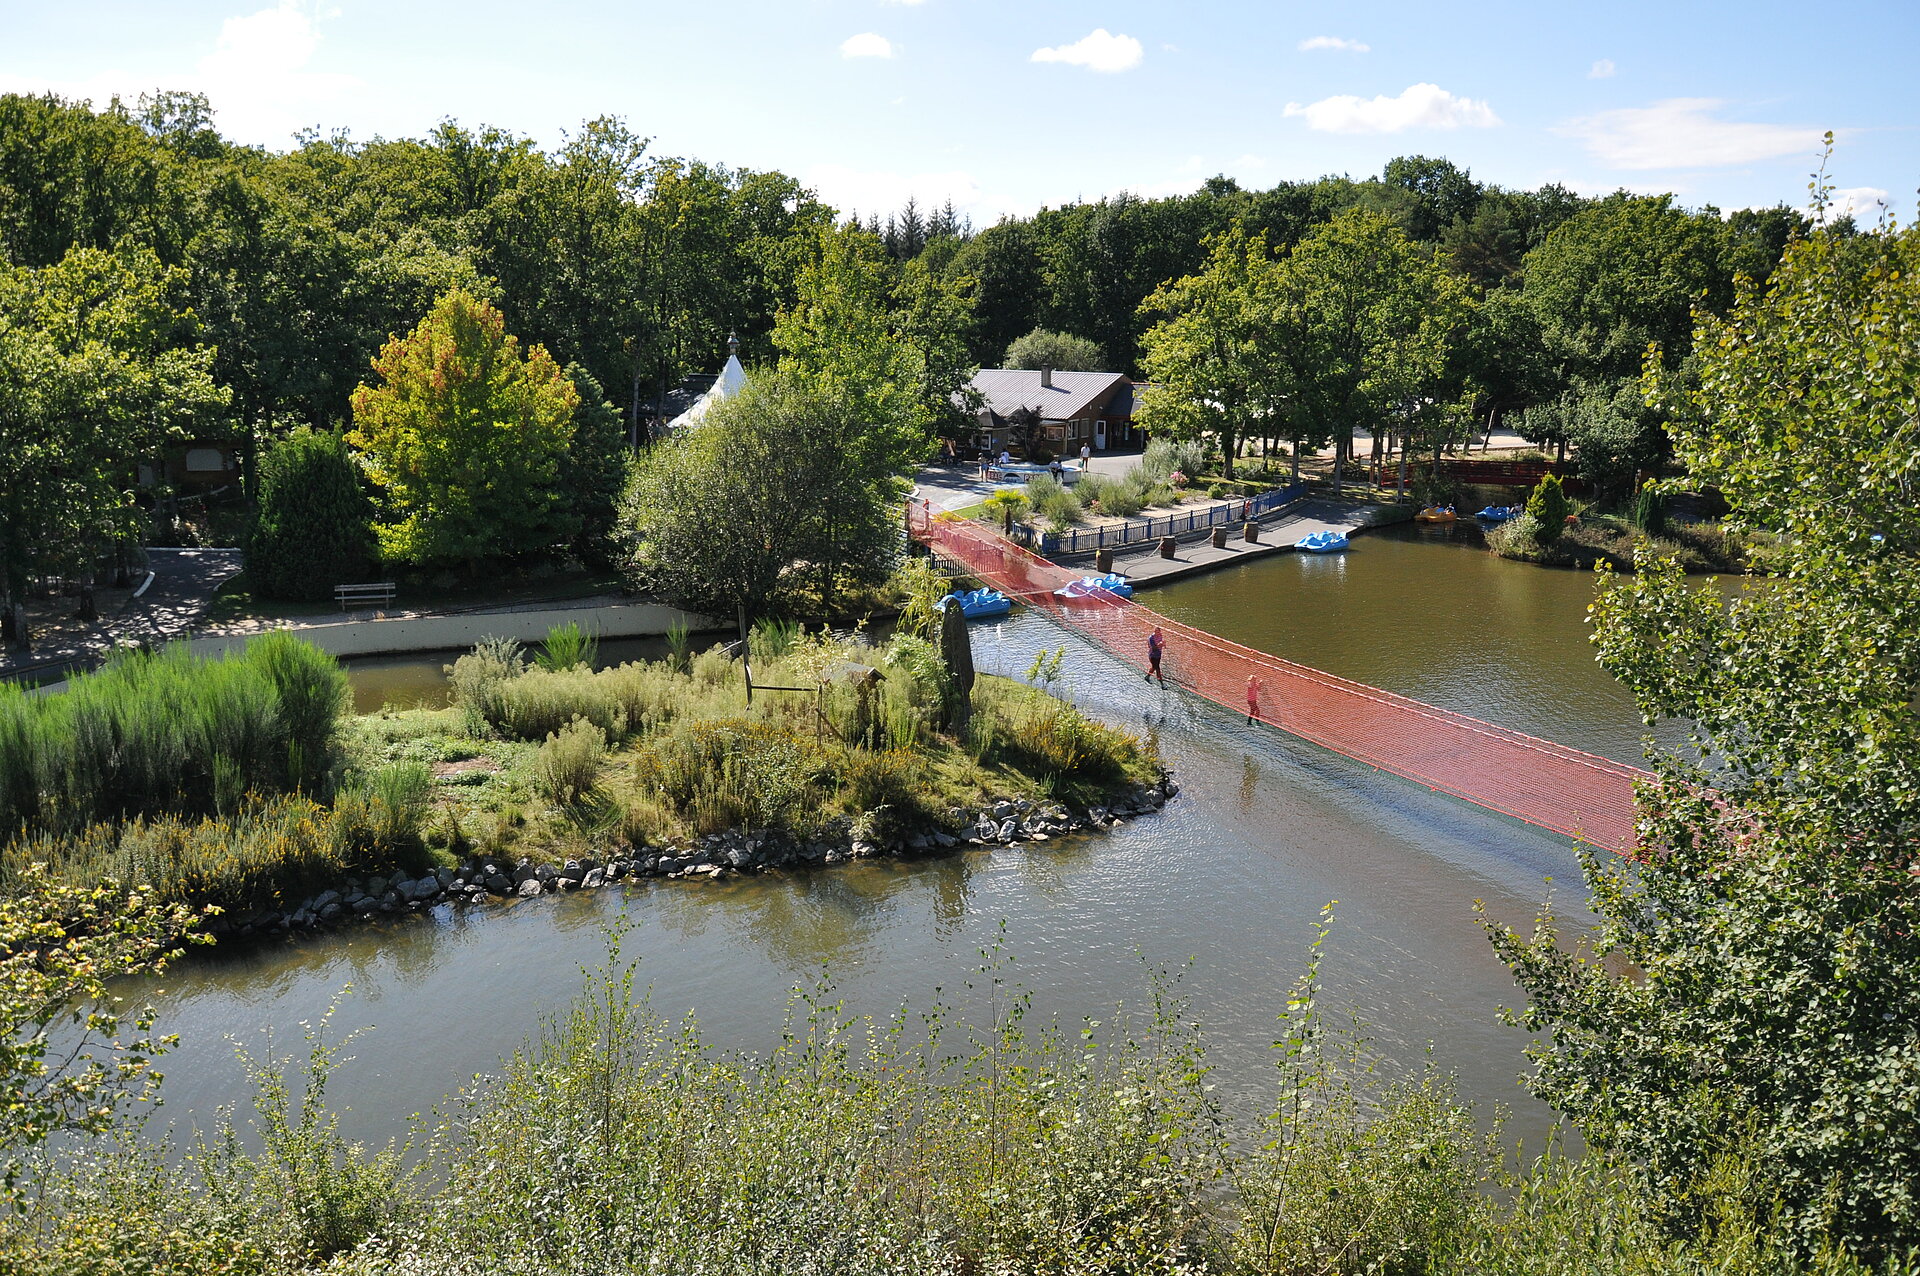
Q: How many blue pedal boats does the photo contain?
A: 4